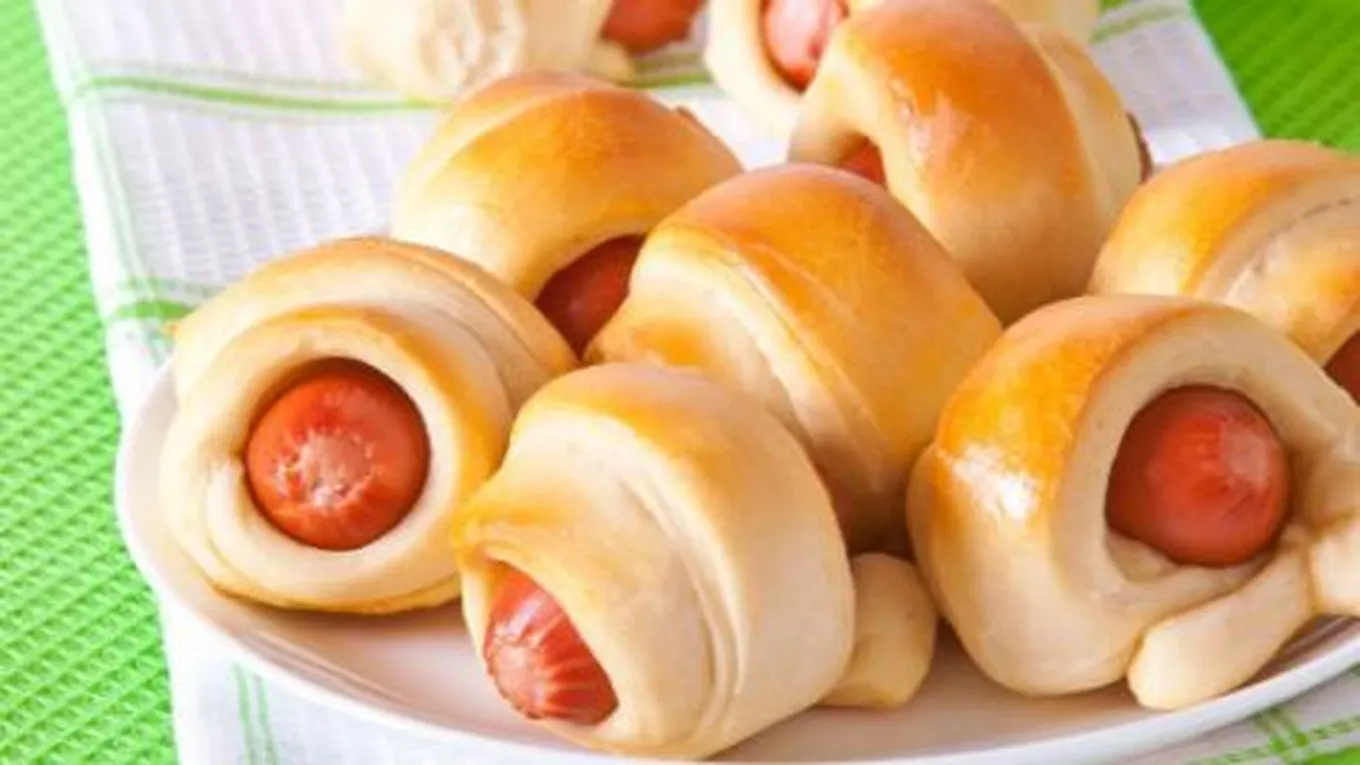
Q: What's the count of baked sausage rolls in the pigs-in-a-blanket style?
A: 9